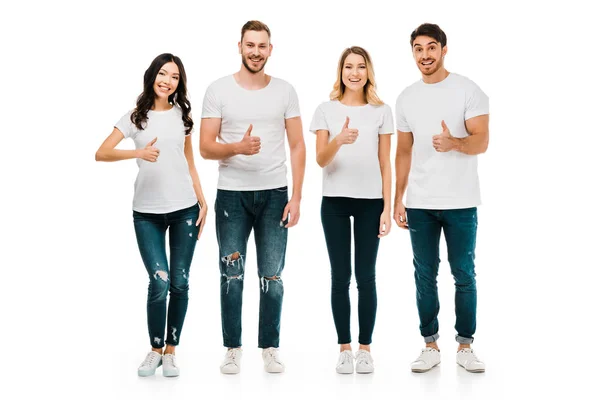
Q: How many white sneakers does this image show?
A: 8